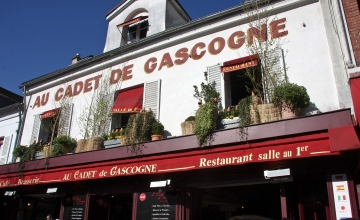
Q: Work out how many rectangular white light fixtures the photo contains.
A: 4